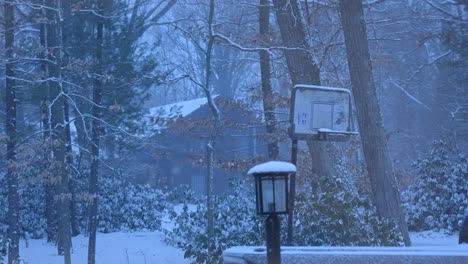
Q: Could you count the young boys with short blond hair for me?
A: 0